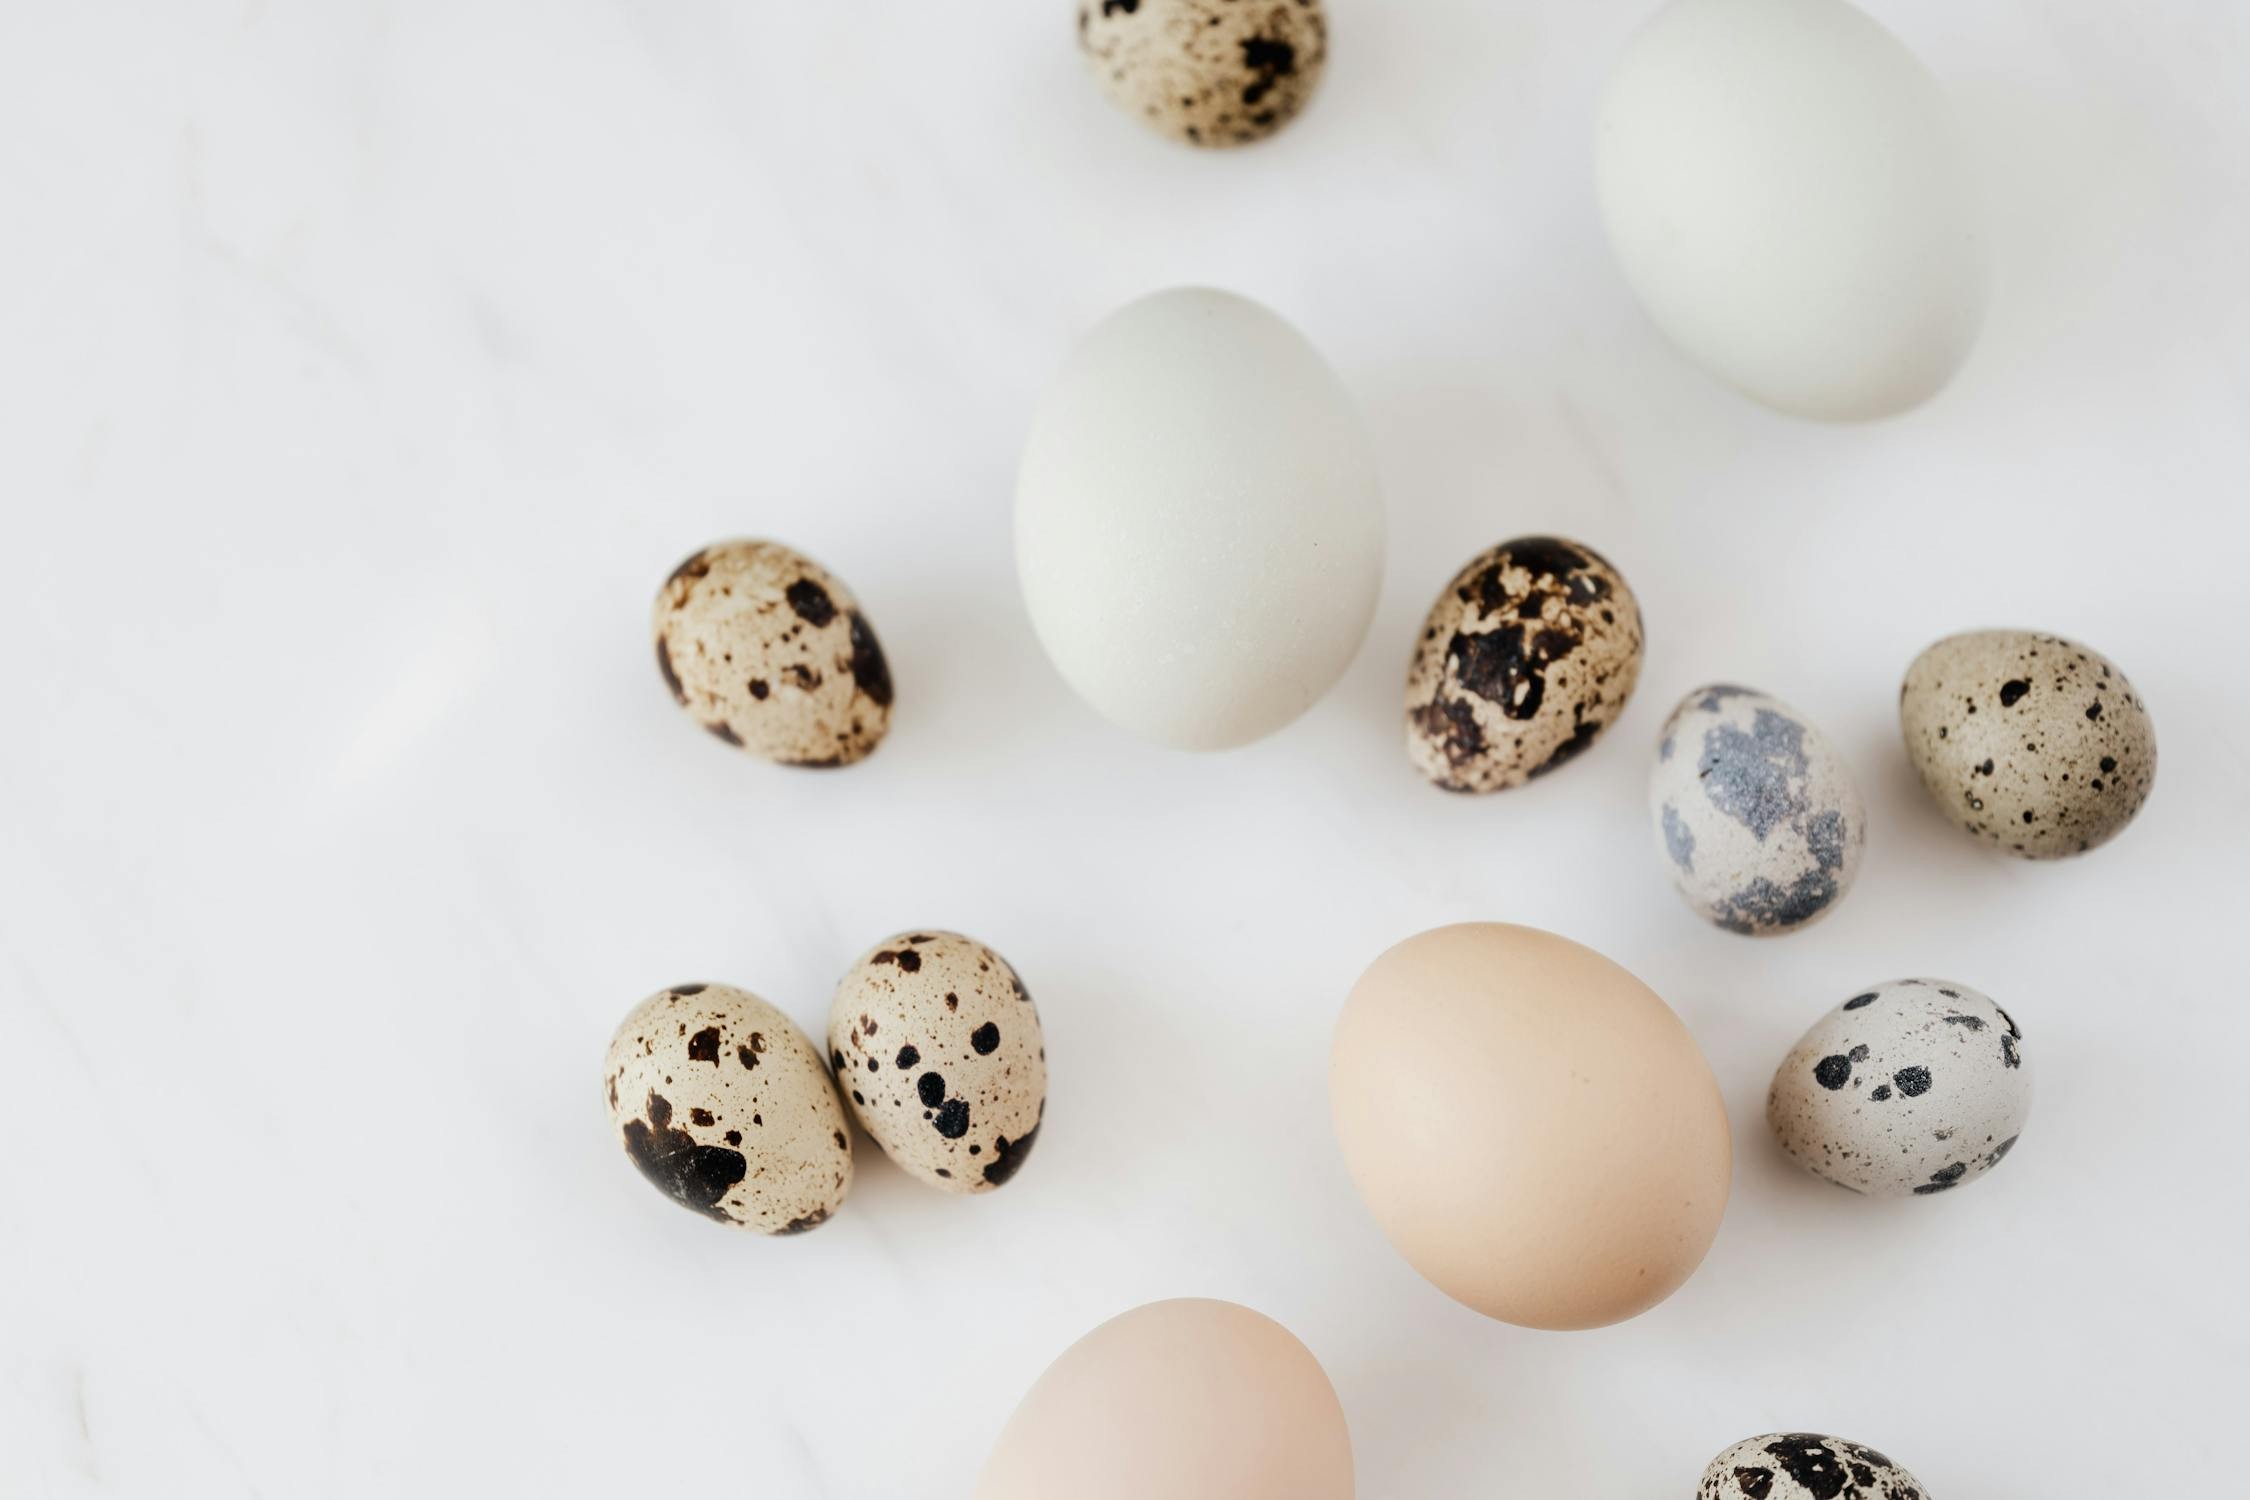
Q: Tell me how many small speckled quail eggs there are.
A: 9